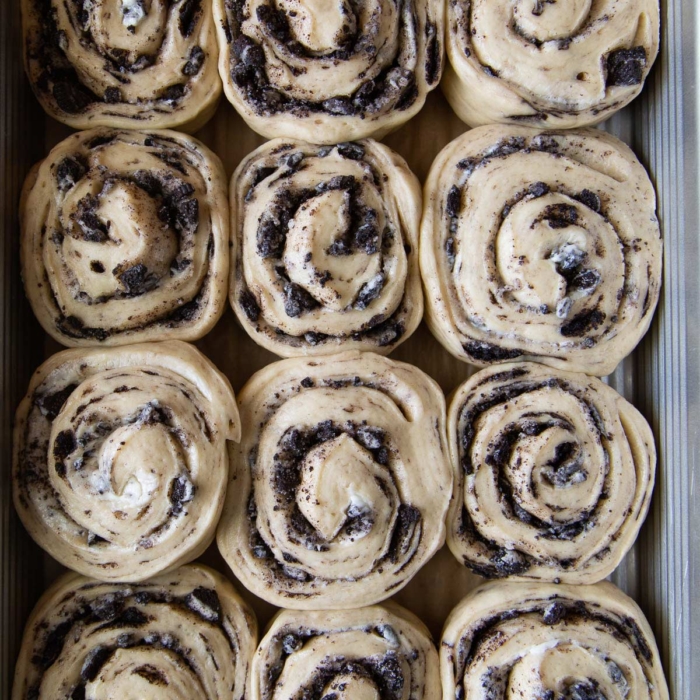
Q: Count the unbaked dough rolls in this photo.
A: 12